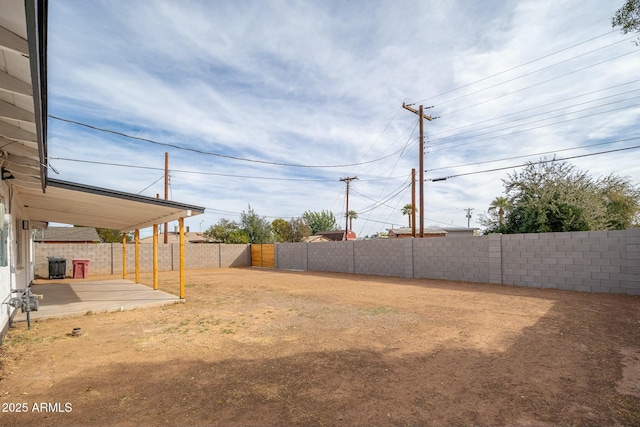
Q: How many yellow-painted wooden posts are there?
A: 4